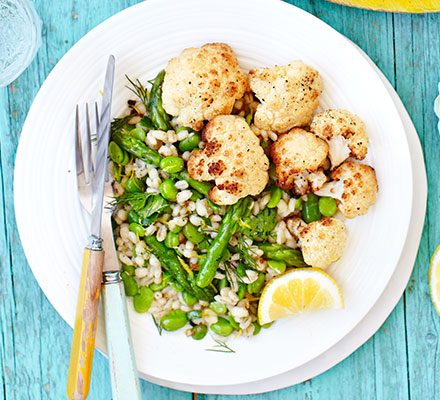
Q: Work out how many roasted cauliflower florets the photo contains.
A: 7